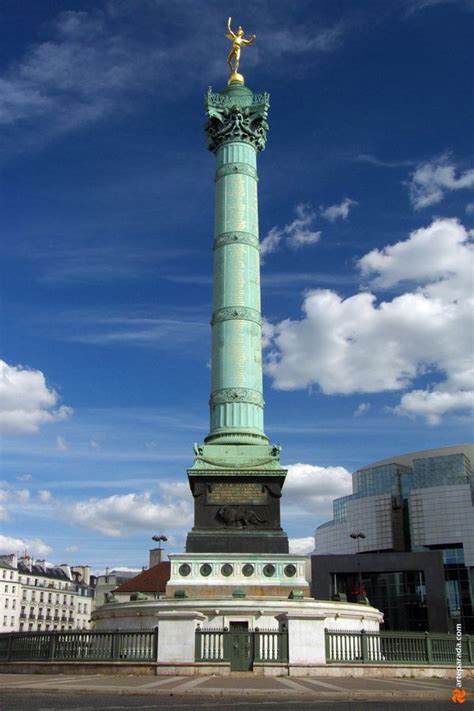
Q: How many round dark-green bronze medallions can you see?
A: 6